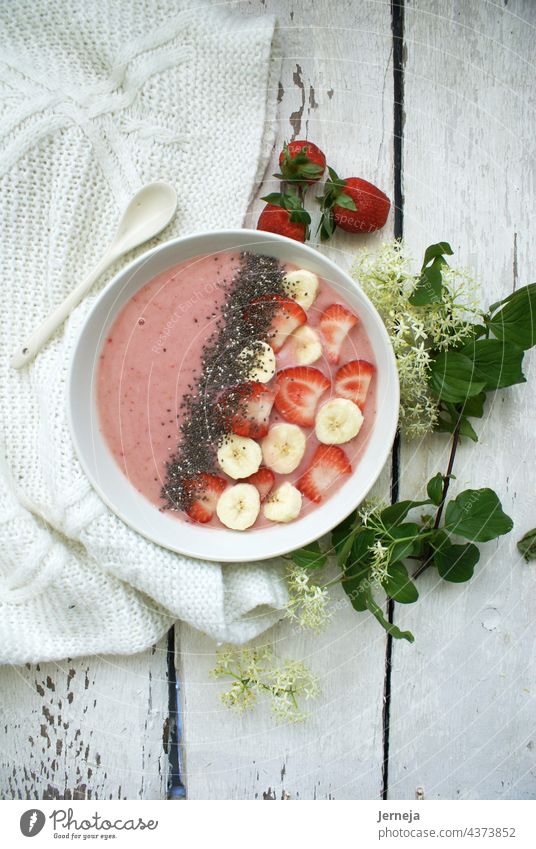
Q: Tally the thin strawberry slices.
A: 8